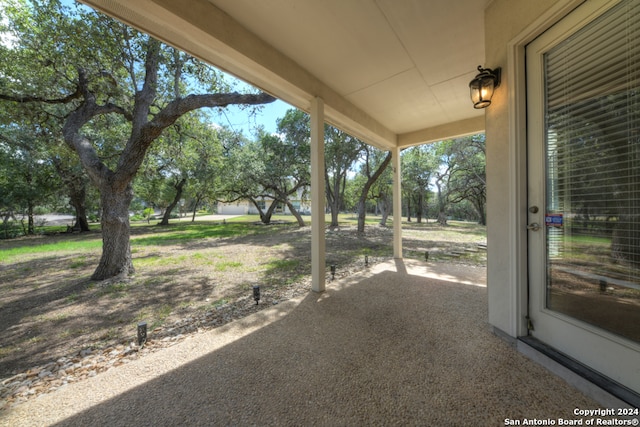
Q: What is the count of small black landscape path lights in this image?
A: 5